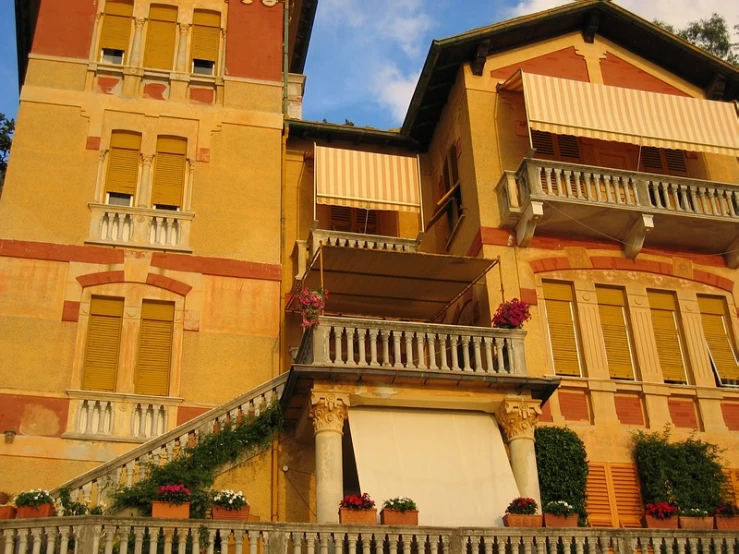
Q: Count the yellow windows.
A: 11